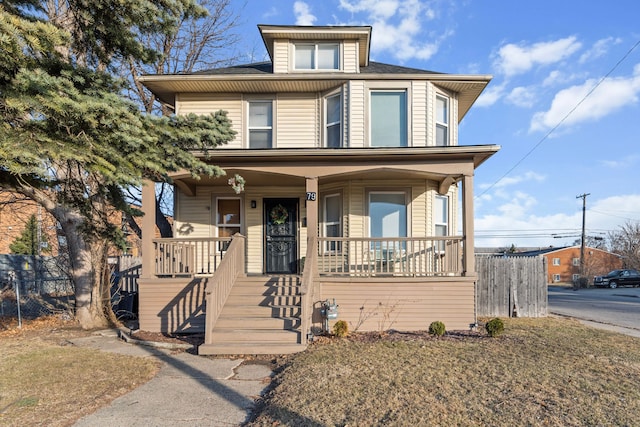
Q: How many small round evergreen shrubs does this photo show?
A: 3